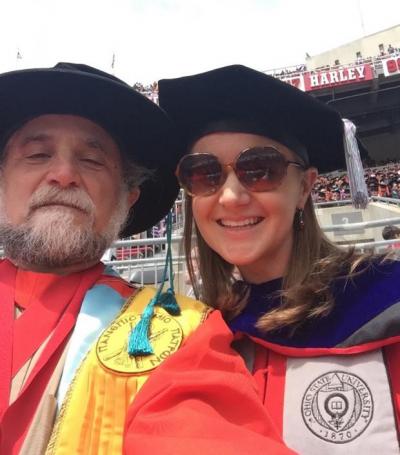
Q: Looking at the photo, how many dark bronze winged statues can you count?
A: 0